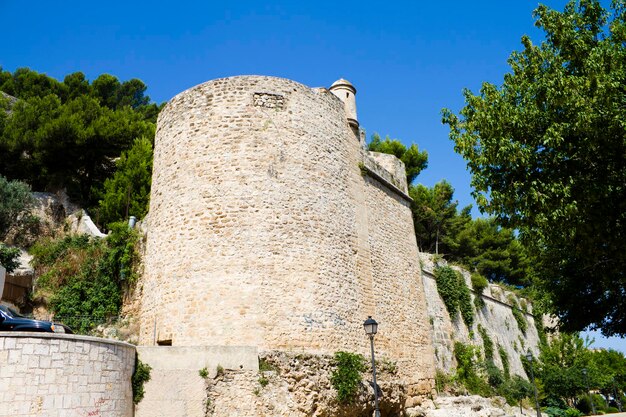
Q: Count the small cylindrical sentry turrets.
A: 1